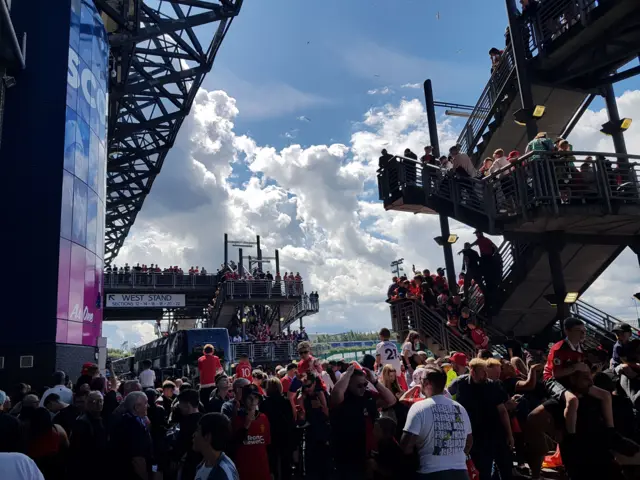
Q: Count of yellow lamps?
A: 4